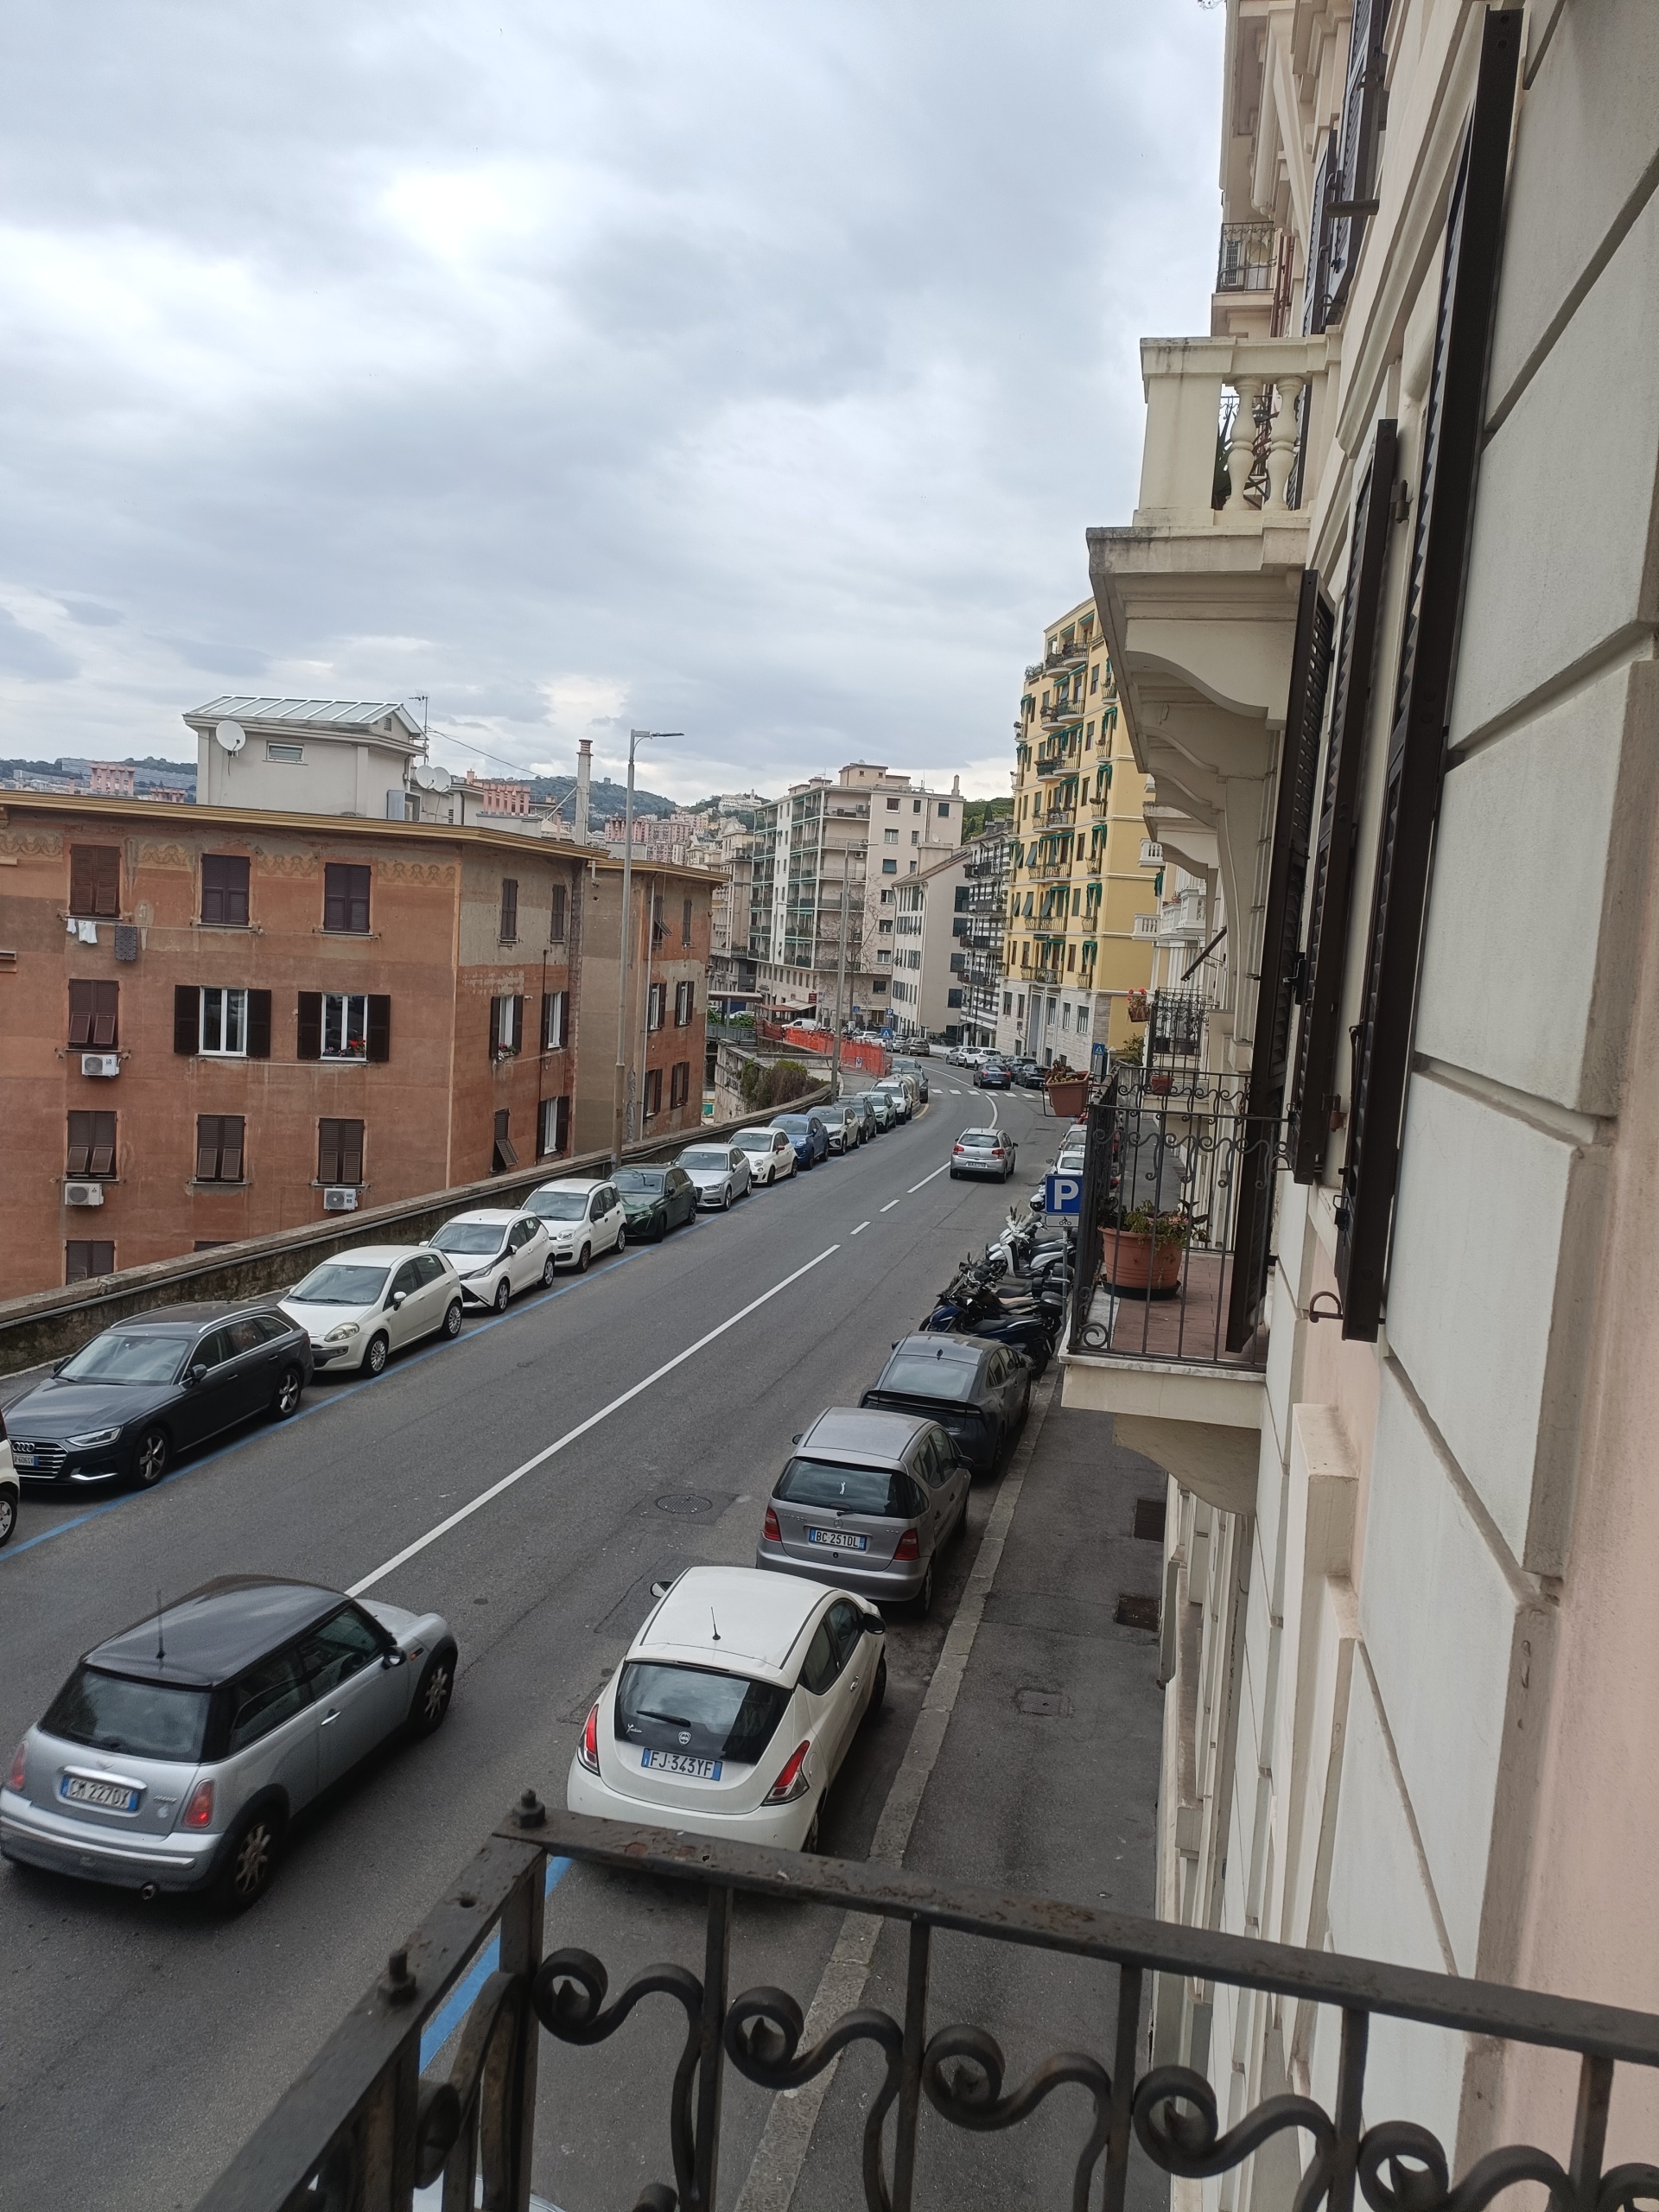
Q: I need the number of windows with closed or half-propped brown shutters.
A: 14